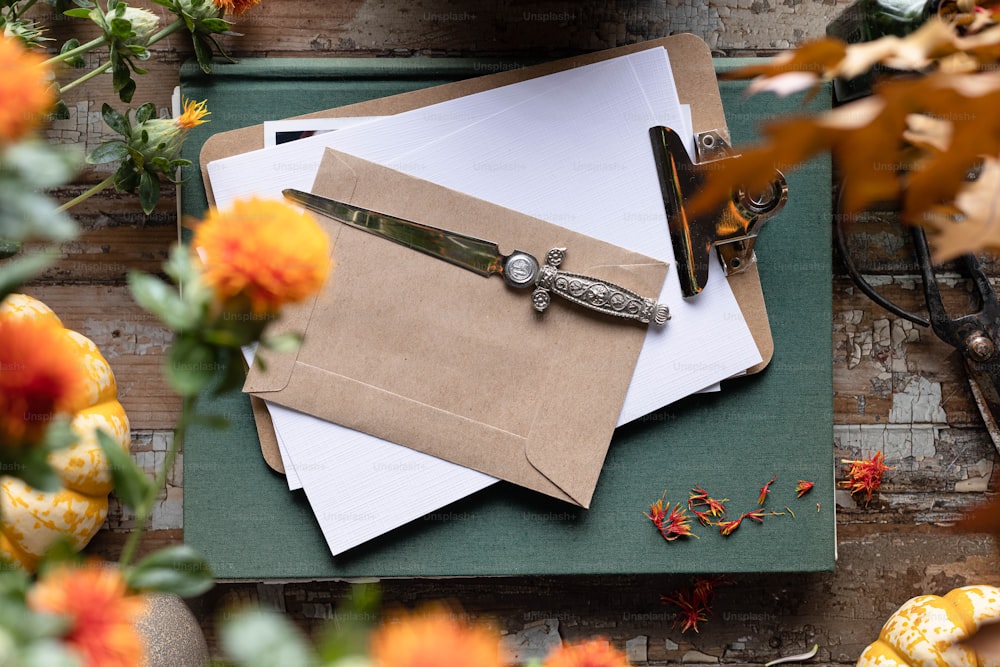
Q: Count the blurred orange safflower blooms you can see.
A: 6